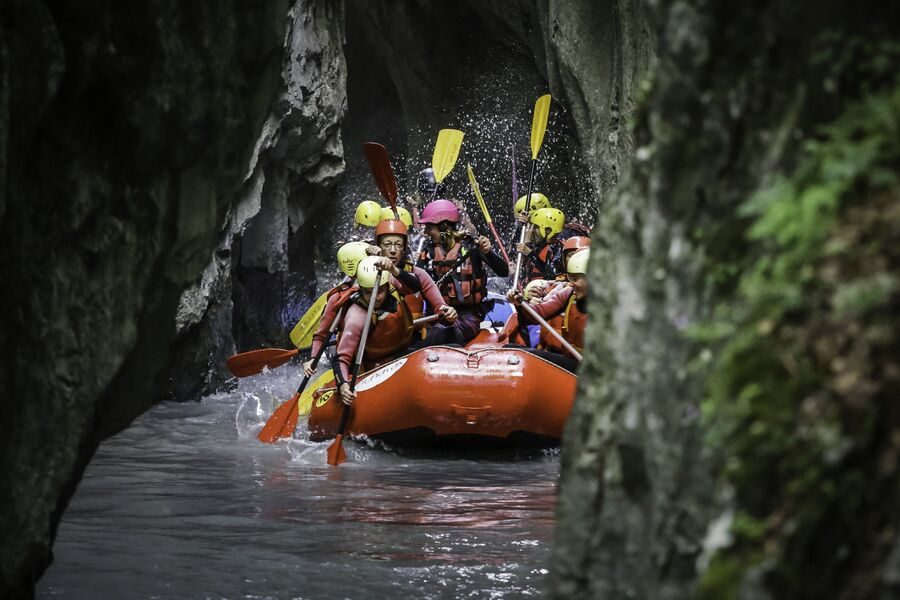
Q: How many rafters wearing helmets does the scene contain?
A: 12